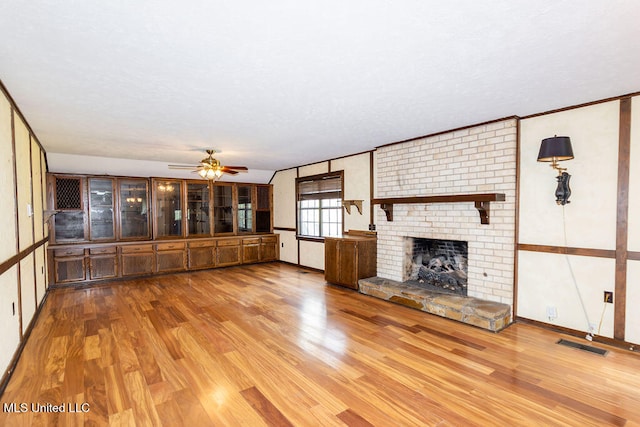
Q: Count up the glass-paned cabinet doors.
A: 6